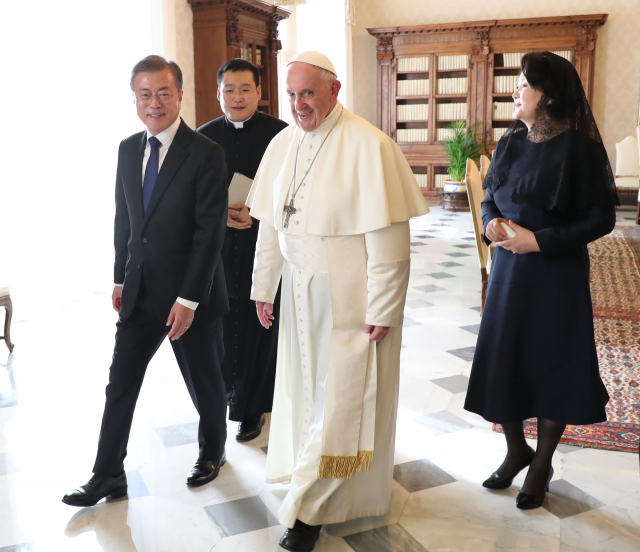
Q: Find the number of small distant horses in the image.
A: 0